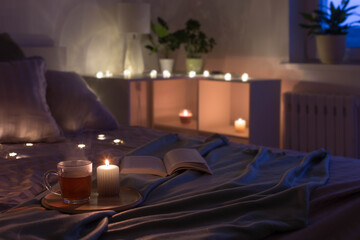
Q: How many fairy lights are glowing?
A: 14